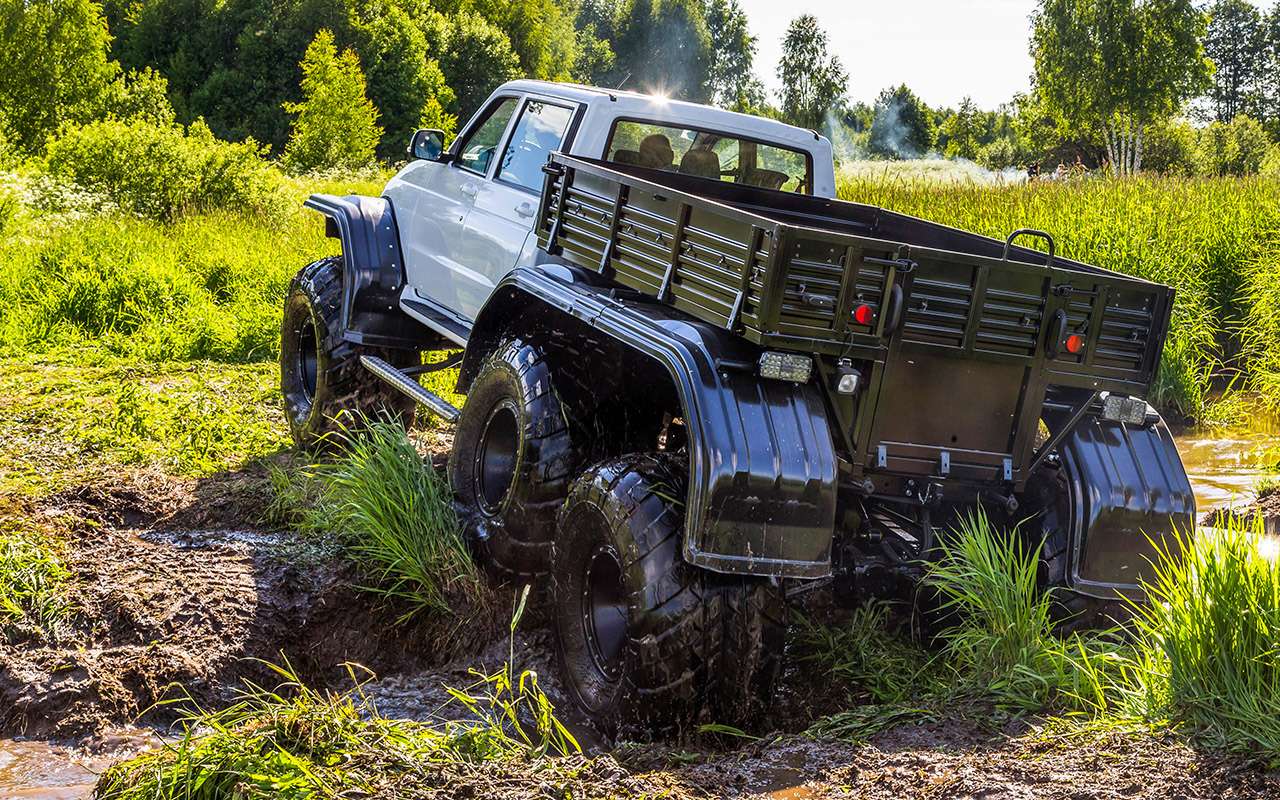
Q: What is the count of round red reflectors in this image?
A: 2